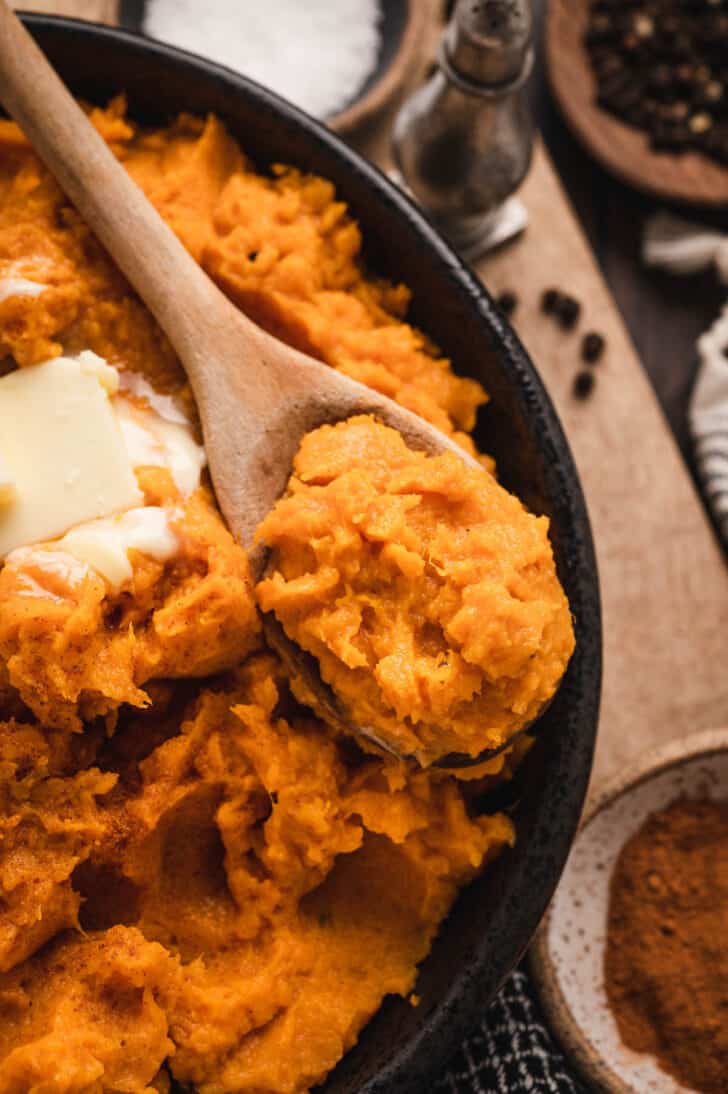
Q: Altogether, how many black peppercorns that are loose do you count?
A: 5